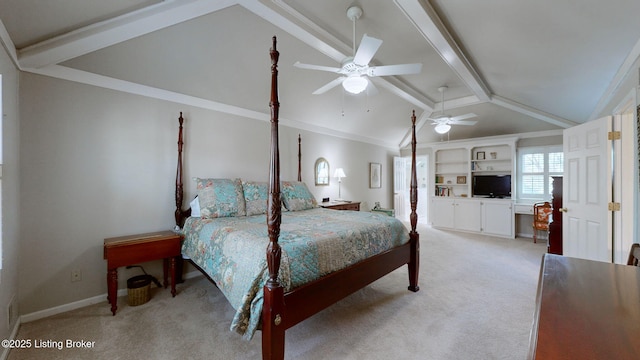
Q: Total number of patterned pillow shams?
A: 3